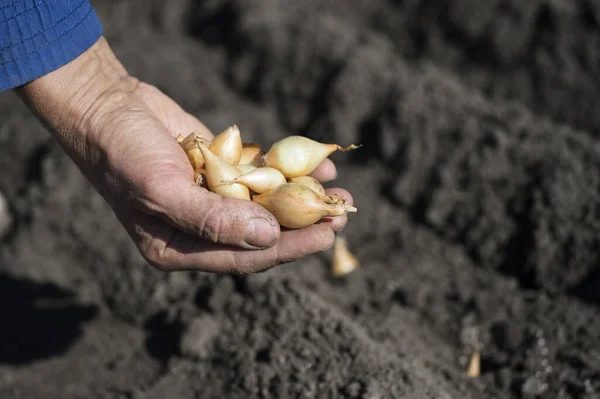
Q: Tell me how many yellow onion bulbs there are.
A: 12